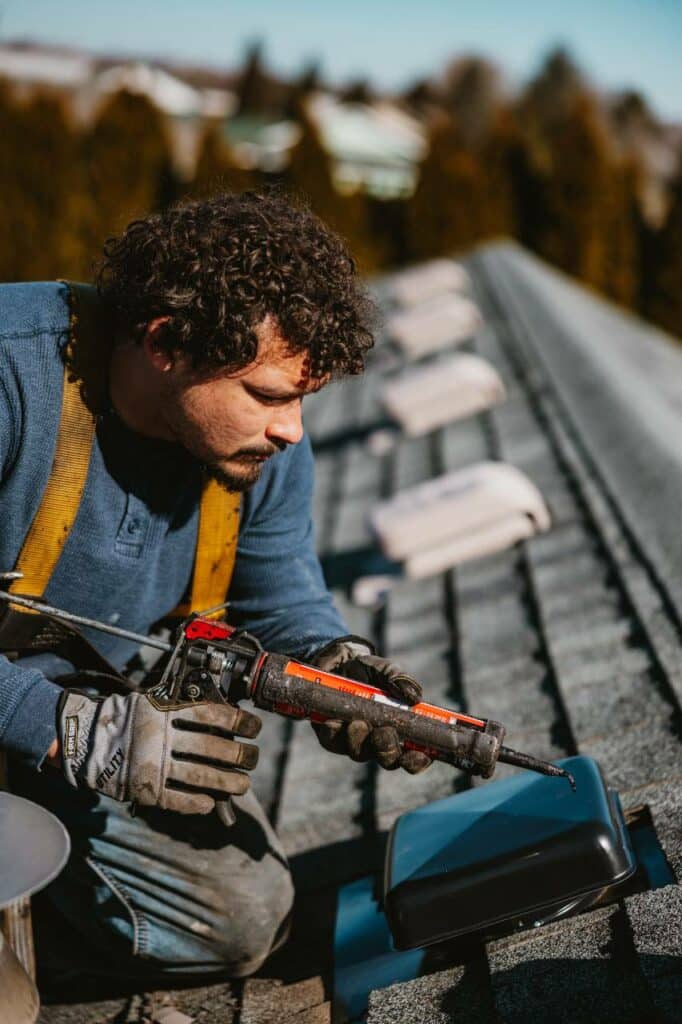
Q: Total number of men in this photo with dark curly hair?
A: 1